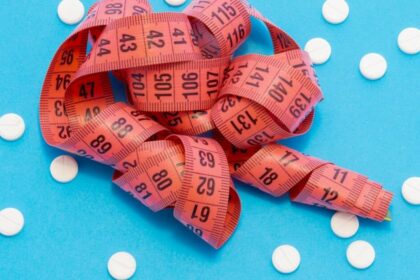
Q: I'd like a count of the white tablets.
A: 14